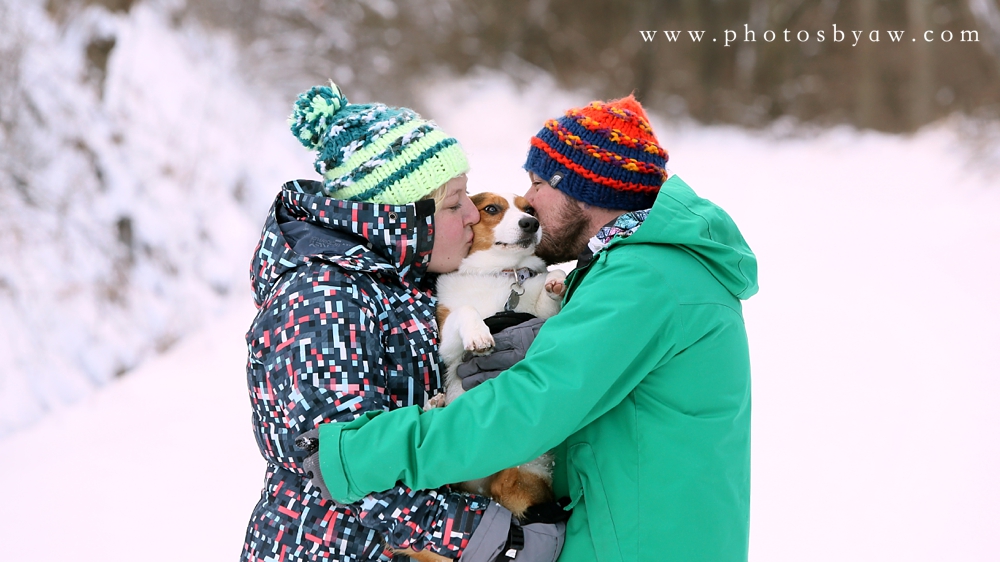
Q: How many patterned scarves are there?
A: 1